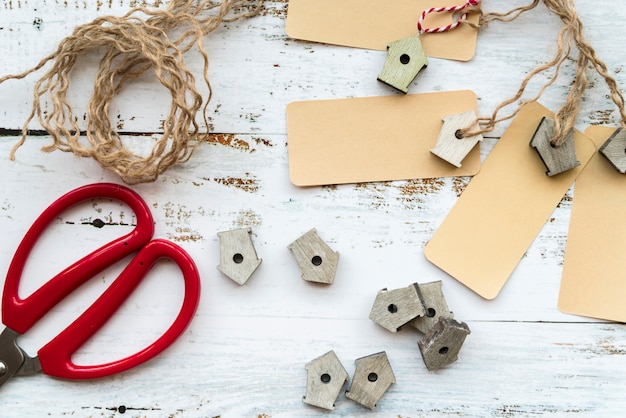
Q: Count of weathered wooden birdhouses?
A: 11